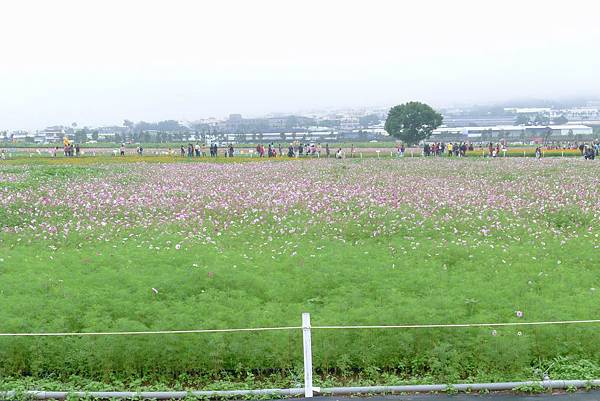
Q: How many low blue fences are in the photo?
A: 0